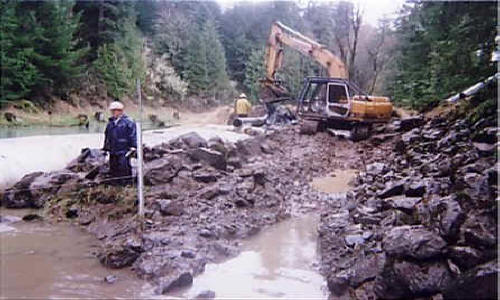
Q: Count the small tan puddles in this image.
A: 1